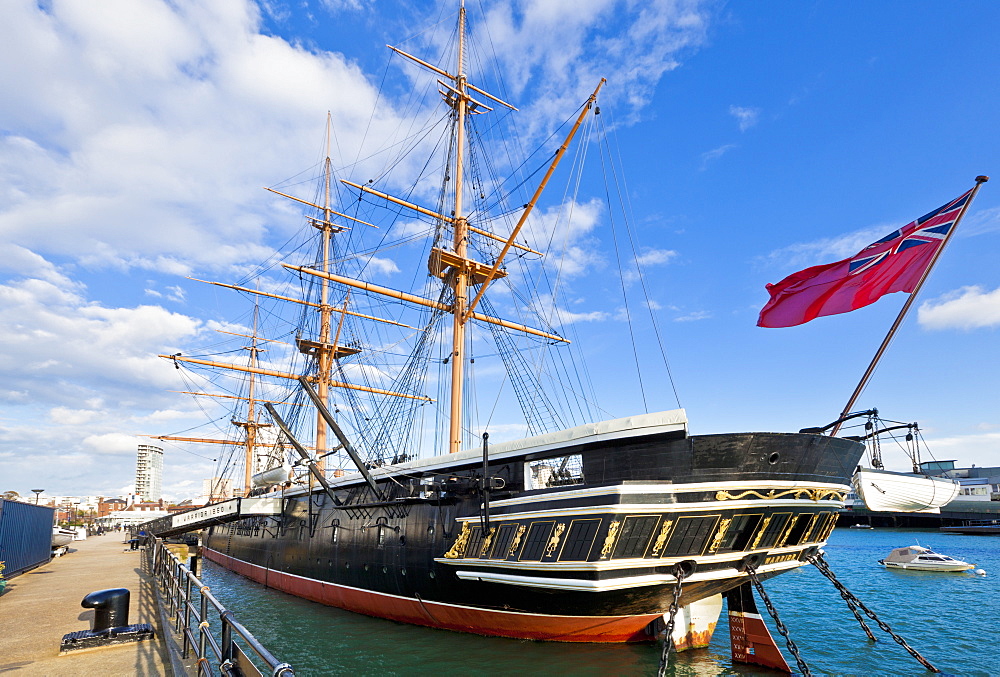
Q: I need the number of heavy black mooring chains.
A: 4